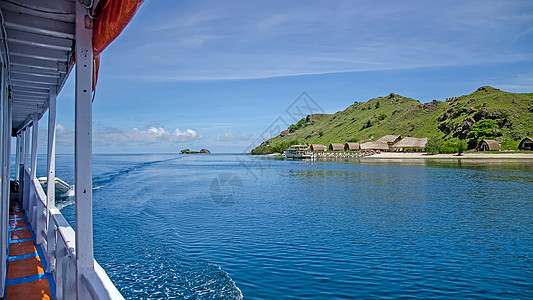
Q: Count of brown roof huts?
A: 8